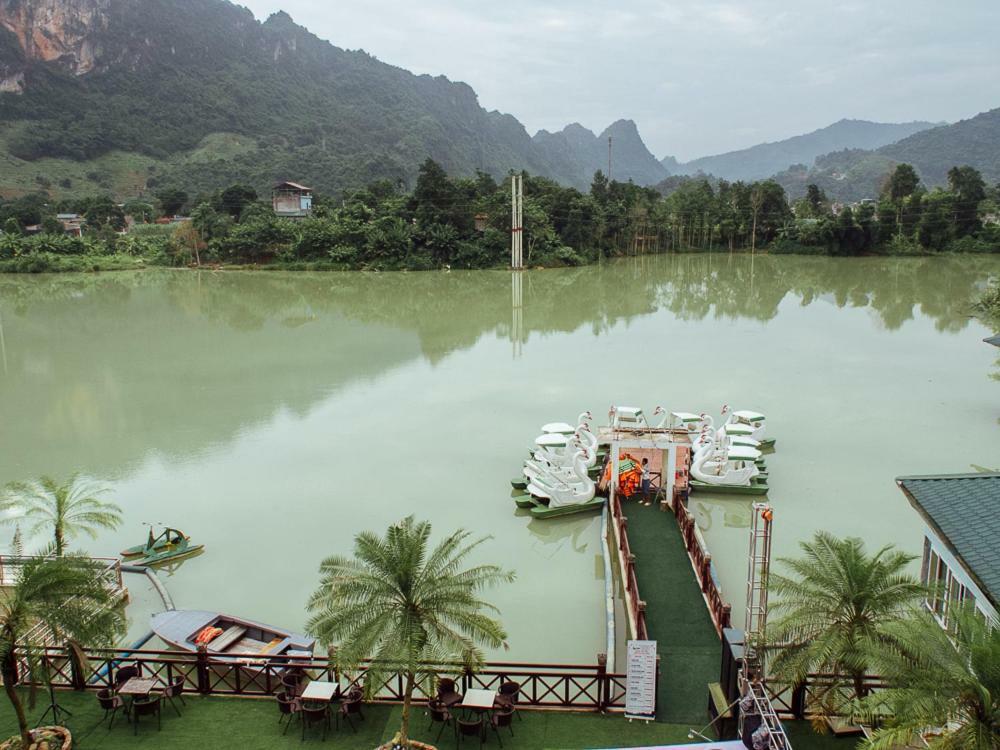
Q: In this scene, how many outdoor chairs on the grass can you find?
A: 13